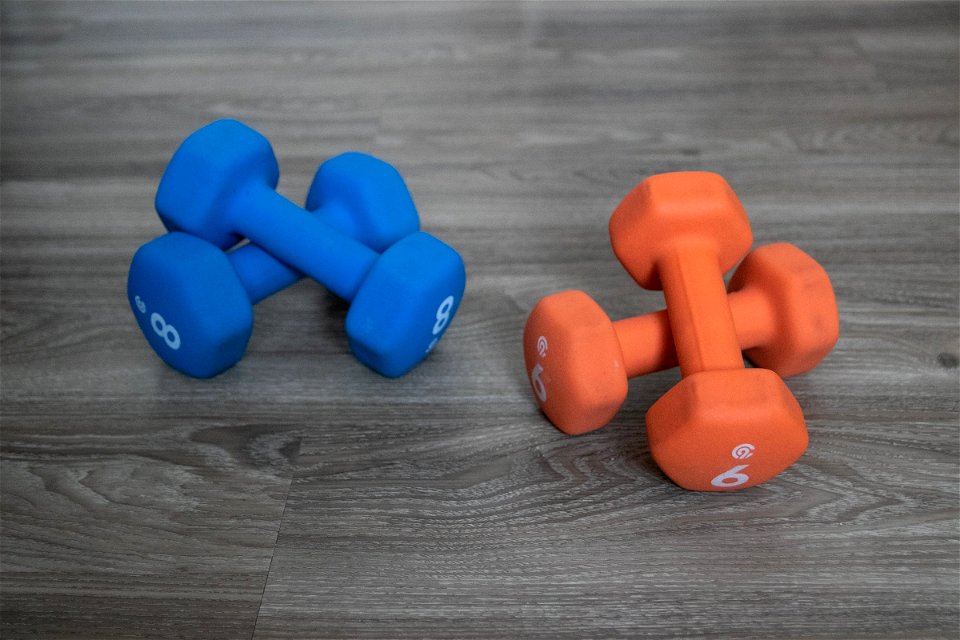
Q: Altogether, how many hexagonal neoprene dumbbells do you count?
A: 4